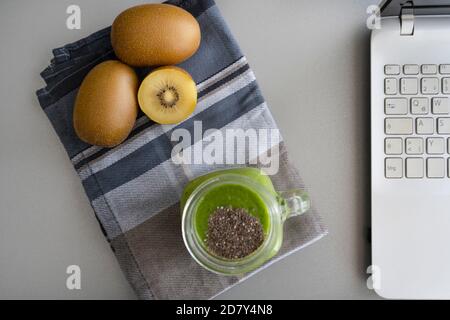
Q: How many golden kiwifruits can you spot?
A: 3